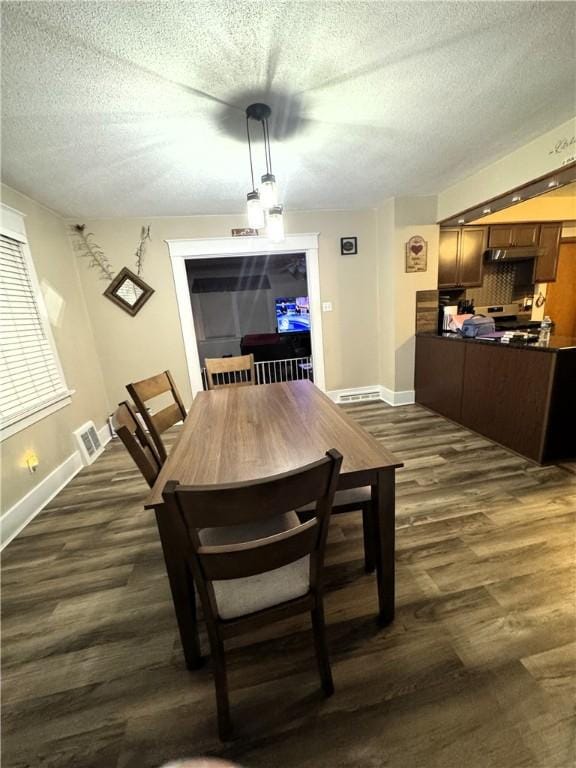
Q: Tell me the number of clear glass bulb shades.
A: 3